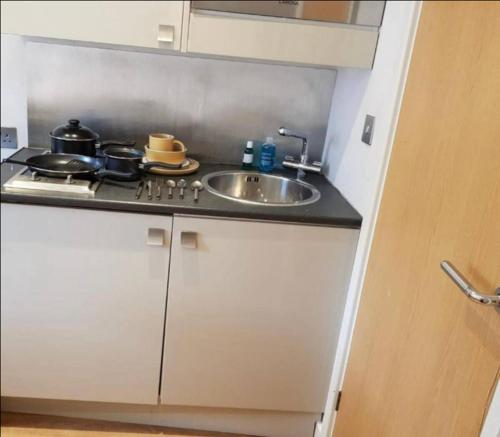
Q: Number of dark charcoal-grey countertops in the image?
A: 1